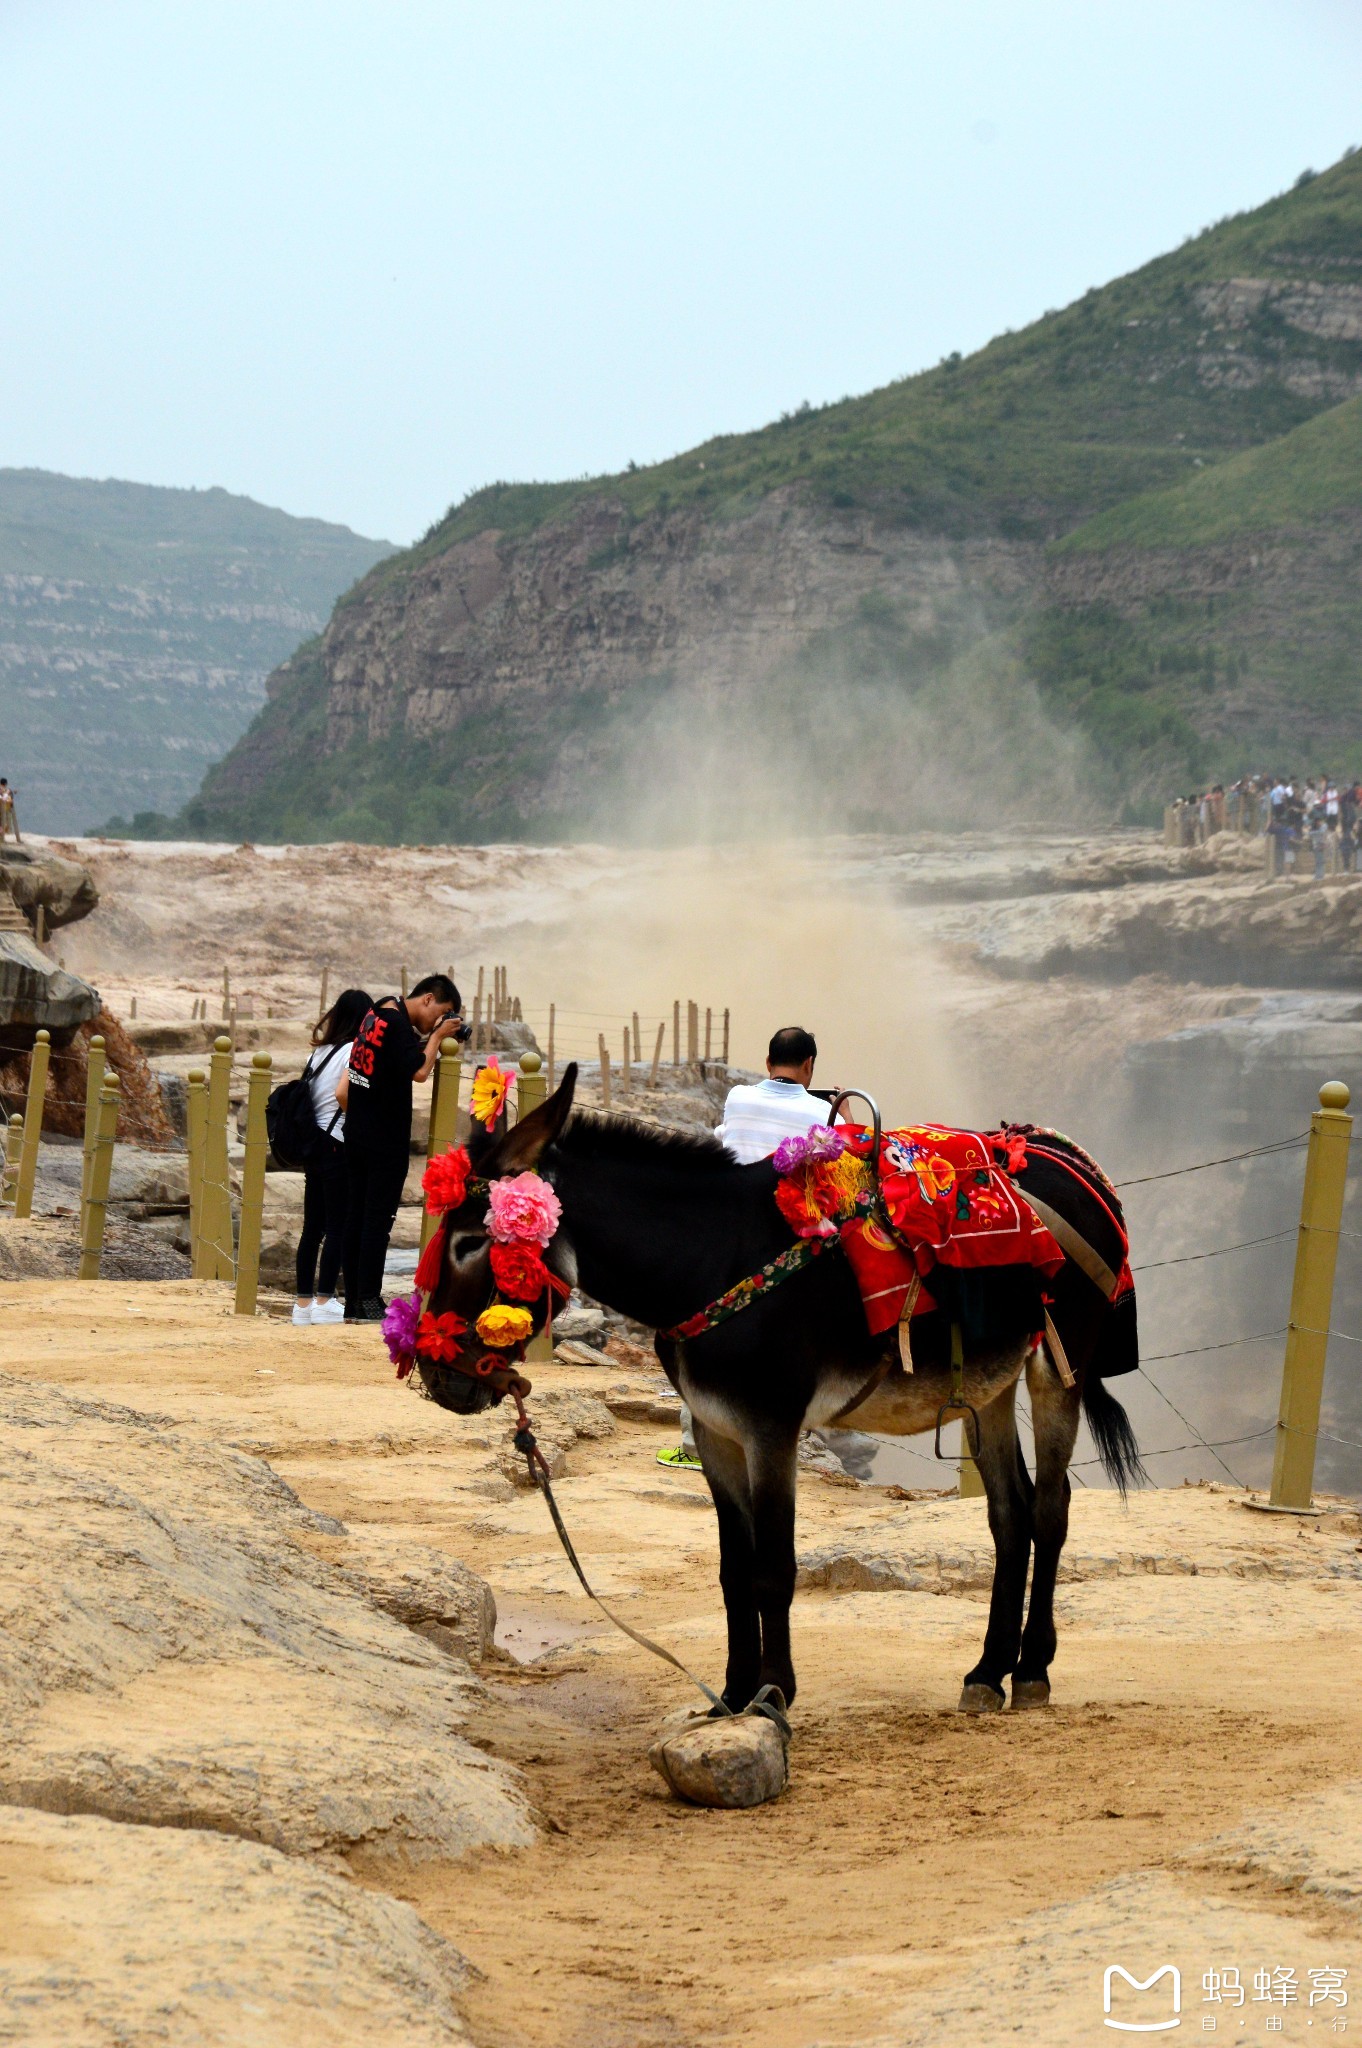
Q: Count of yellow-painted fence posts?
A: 11